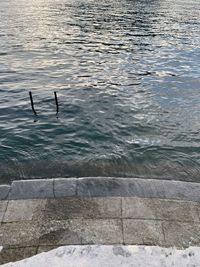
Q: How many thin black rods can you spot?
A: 2